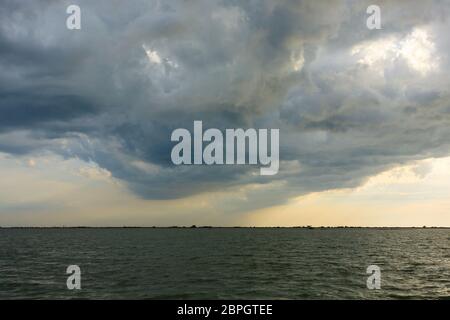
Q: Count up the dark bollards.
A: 0